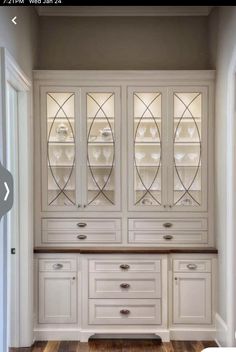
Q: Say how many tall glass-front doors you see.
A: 4